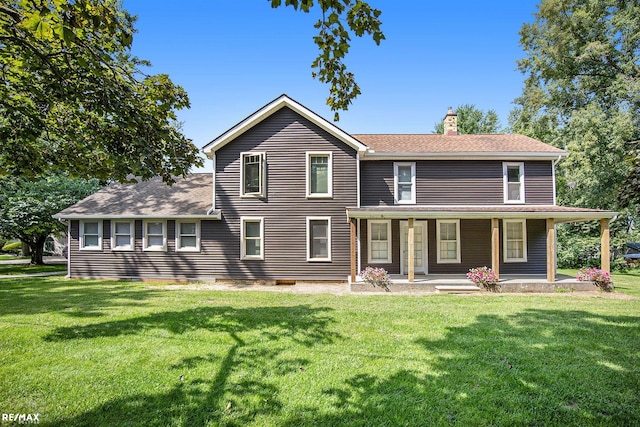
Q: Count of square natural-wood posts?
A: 5